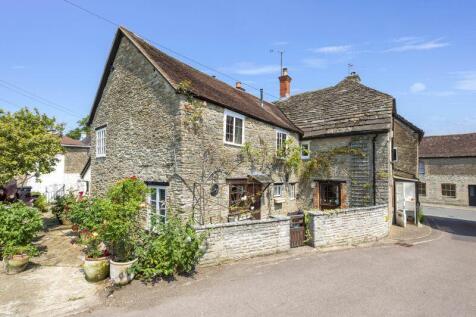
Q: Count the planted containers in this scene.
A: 3